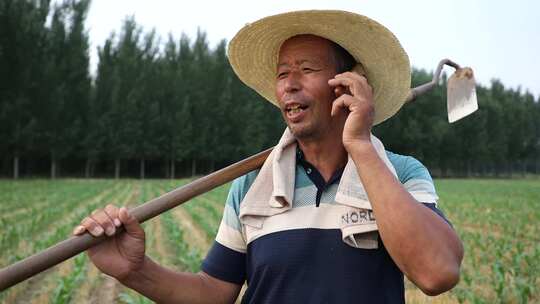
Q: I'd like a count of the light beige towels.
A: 1